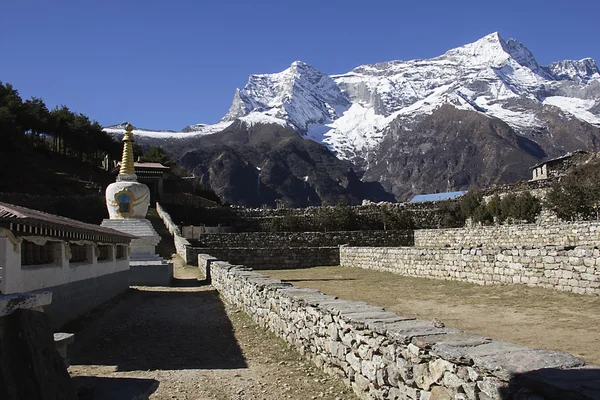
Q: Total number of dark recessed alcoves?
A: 4